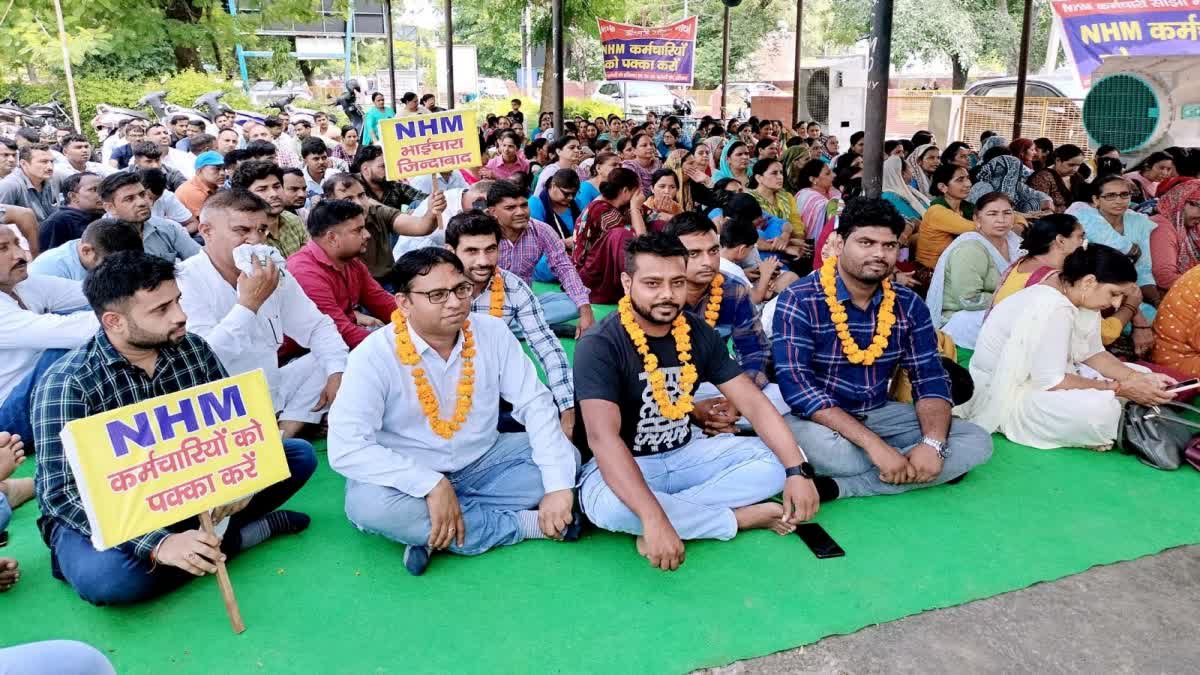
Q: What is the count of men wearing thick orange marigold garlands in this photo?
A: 5